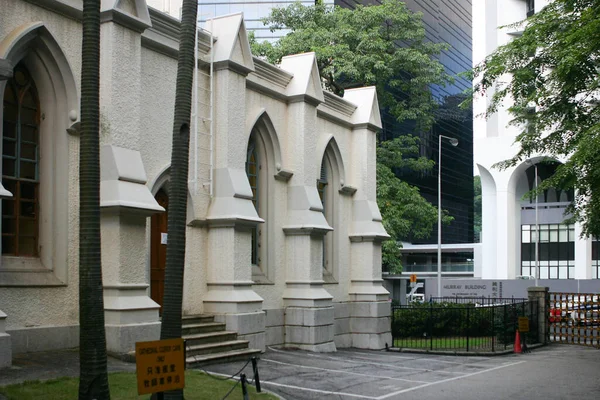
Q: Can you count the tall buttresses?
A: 4